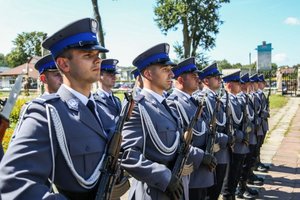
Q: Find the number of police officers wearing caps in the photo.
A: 11